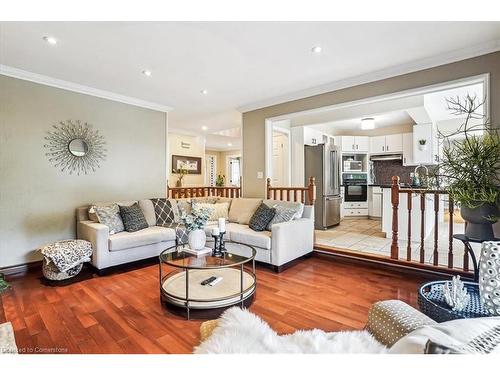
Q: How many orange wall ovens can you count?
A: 0